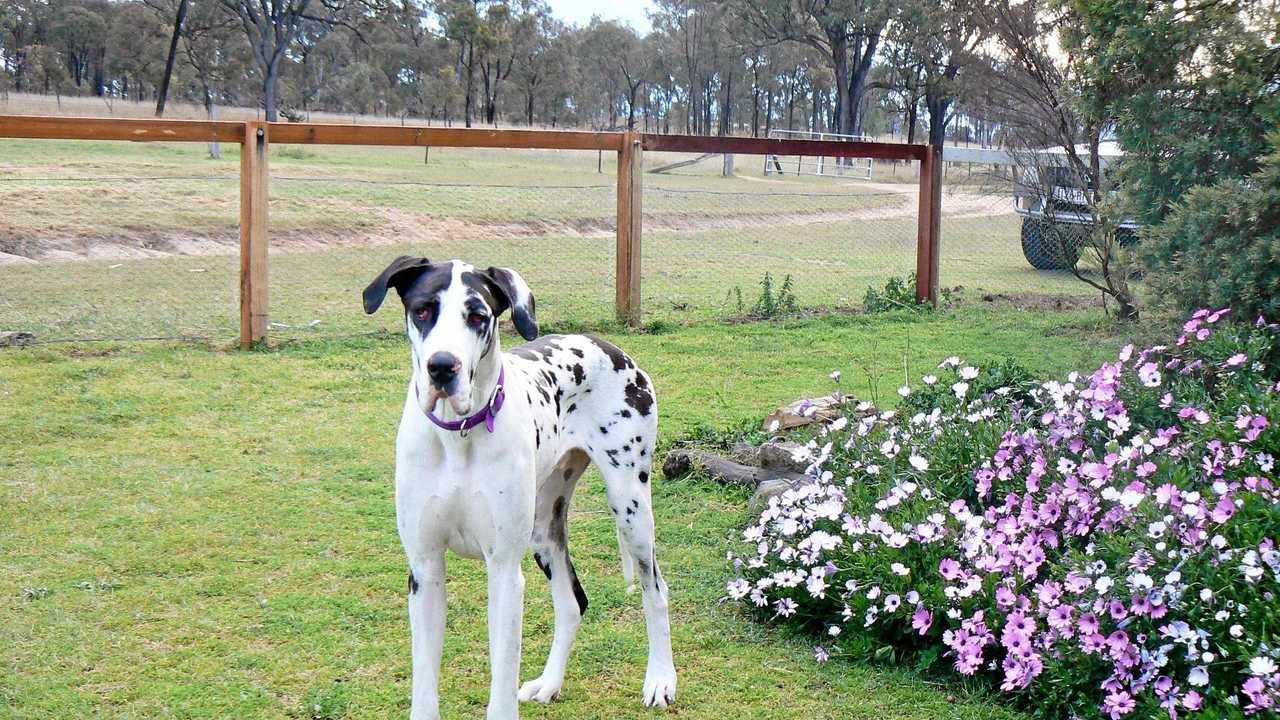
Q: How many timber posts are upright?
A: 3